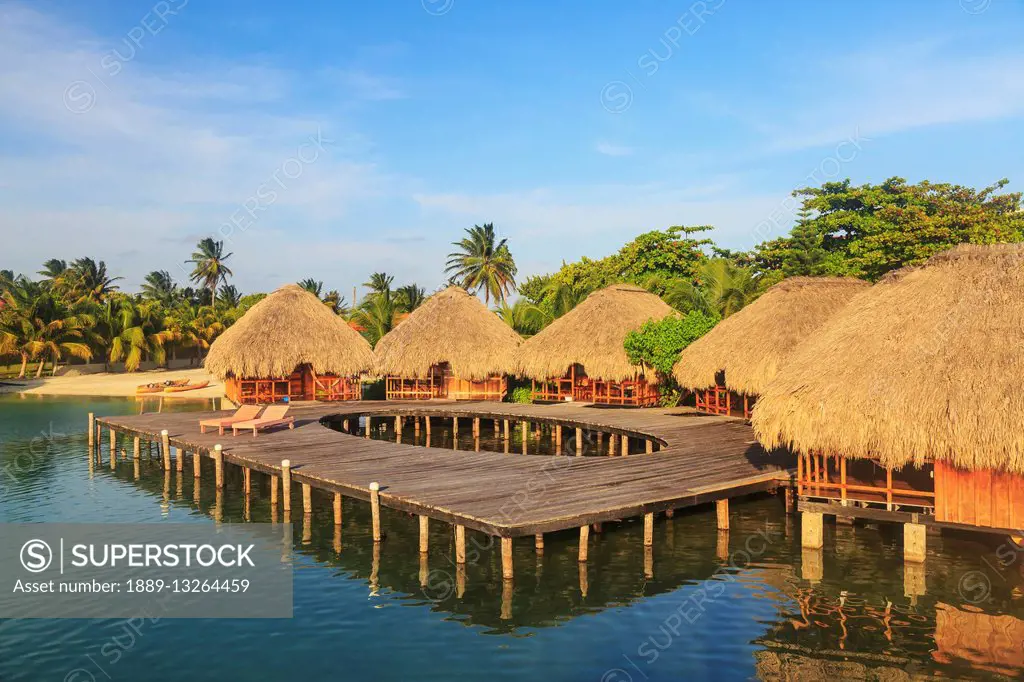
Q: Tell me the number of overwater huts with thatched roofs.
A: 5